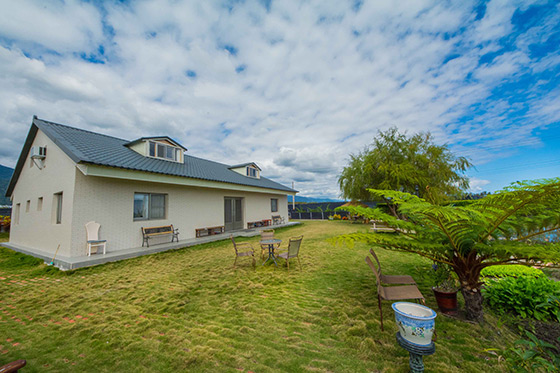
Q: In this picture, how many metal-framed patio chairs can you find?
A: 5